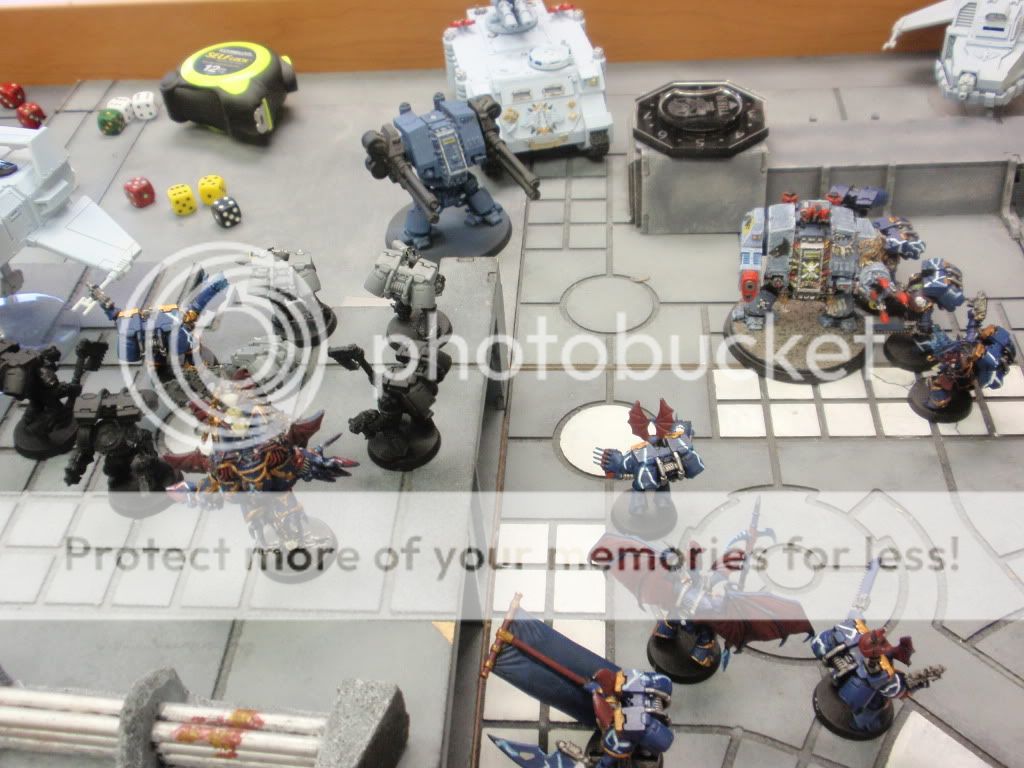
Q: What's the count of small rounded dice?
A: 9